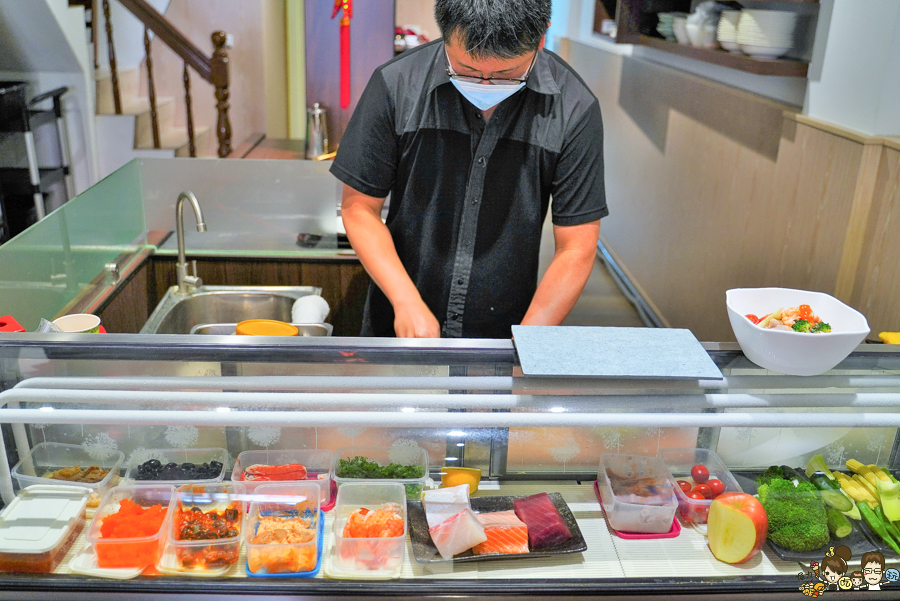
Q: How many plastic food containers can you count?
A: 11